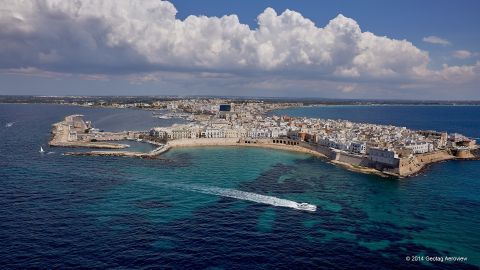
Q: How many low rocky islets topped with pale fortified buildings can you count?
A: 1